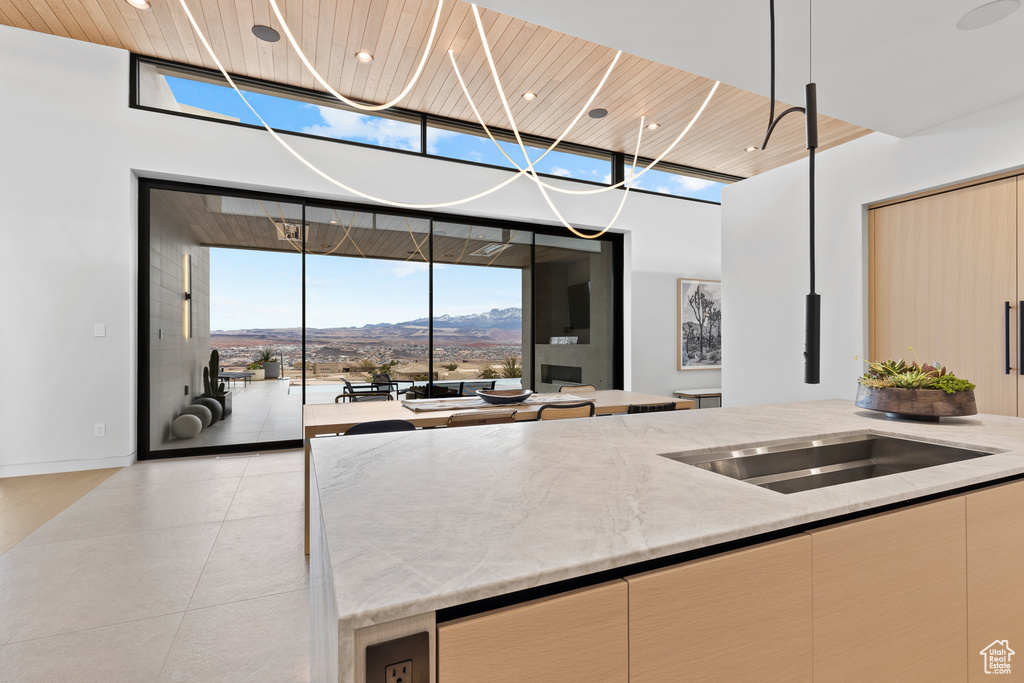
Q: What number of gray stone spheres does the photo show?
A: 3